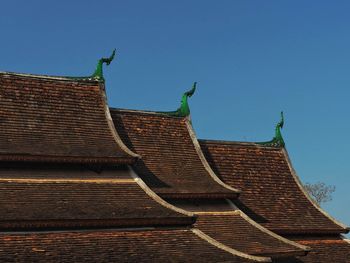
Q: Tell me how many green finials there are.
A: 3